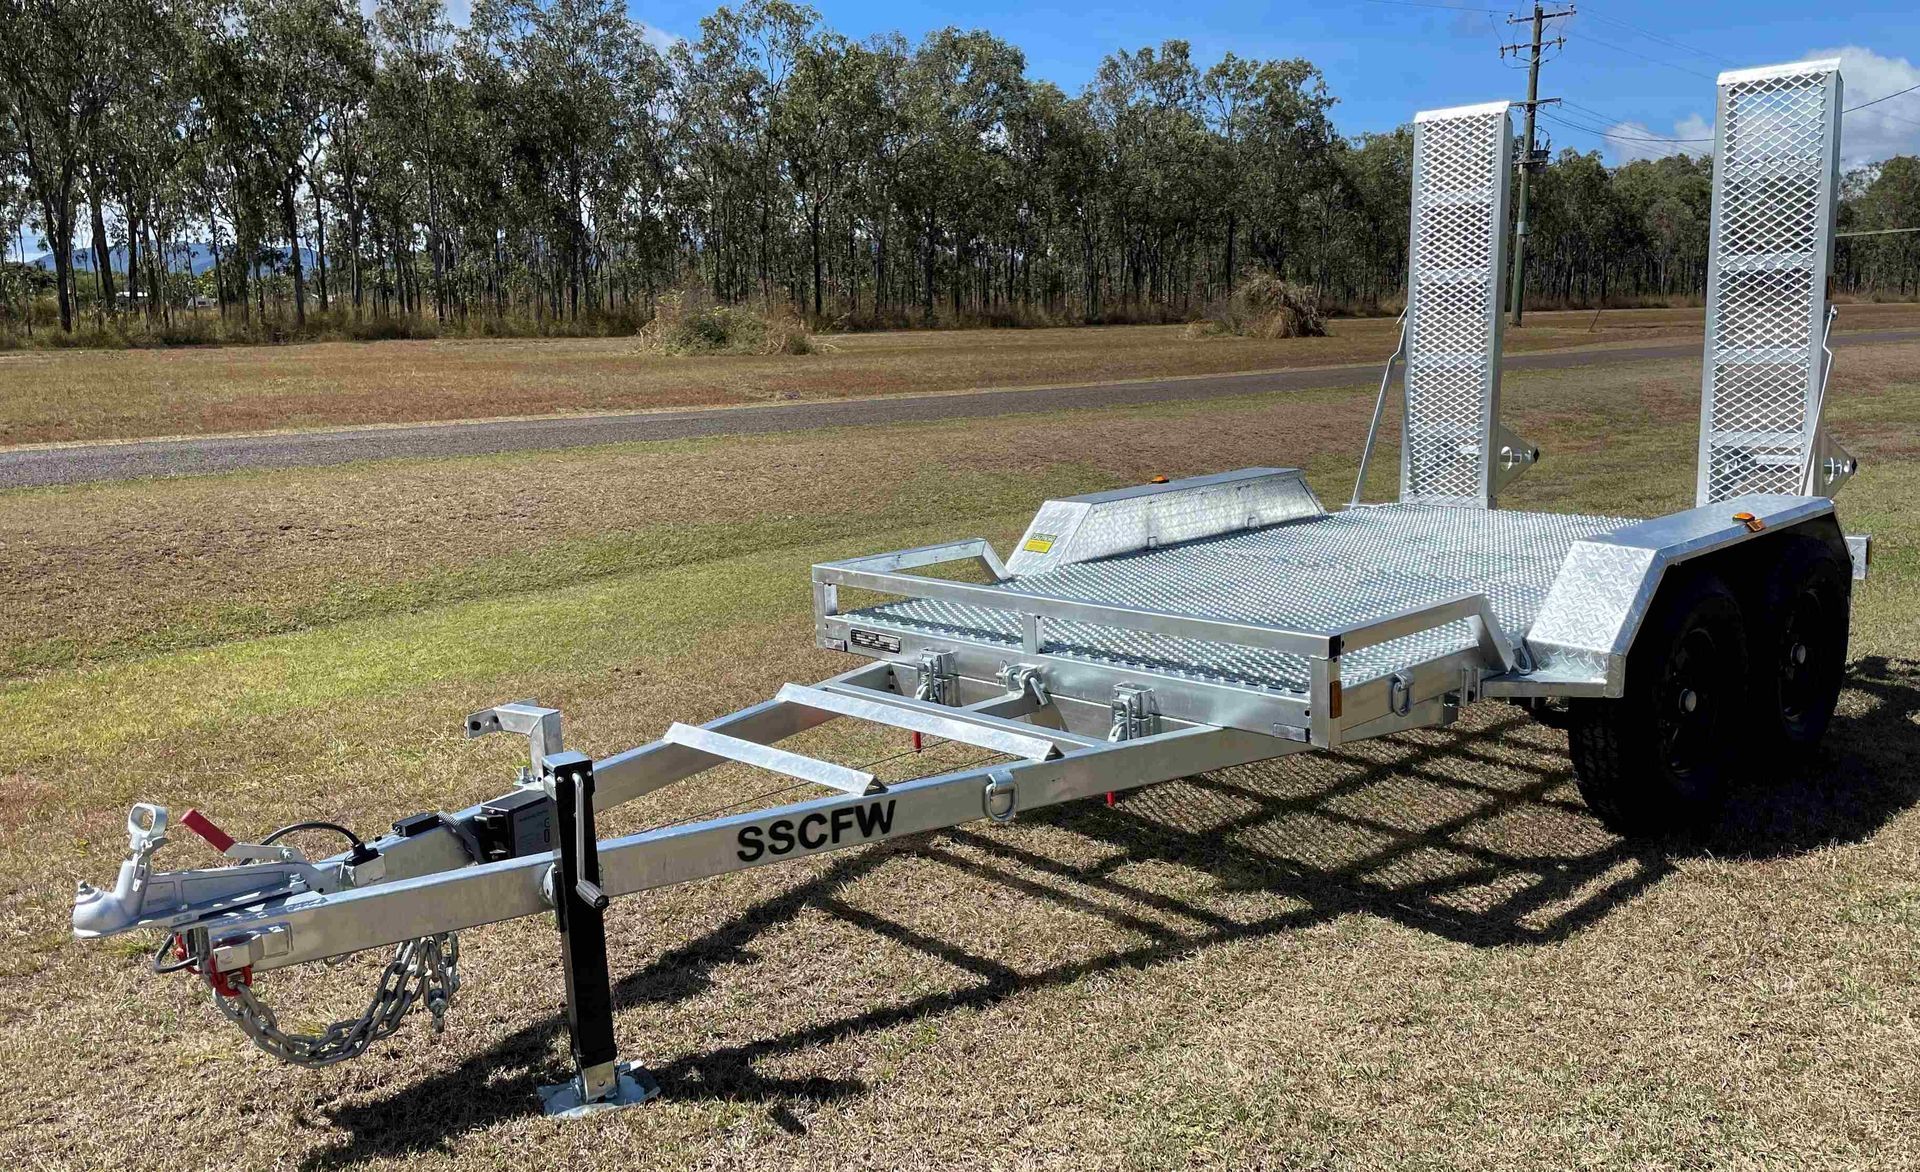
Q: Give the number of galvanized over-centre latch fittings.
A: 2